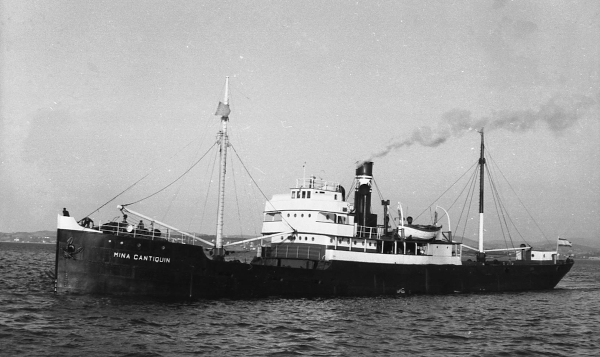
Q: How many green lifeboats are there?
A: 0